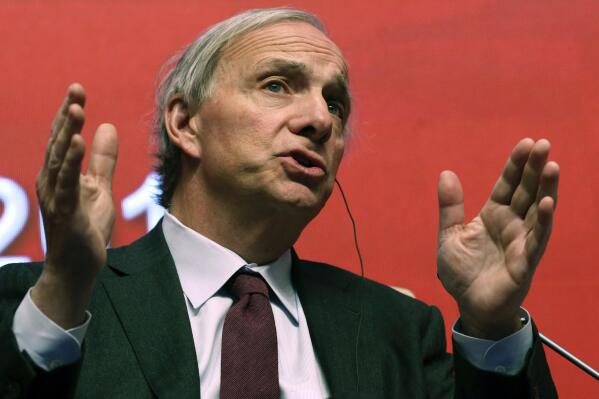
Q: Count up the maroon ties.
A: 1